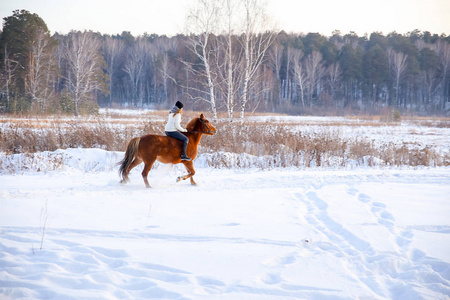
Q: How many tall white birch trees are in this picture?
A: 3